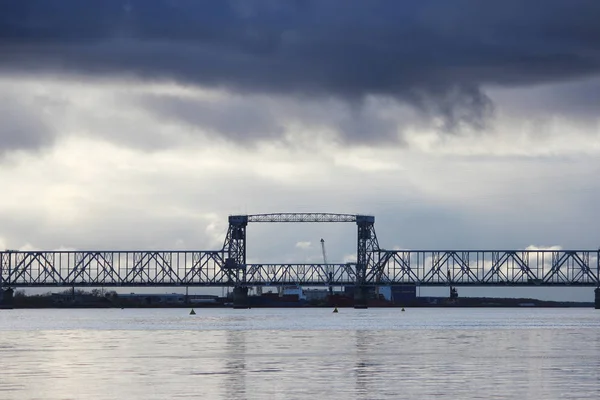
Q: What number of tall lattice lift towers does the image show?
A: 2